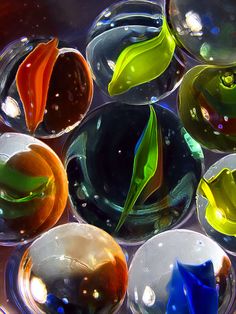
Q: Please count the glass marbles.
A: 9